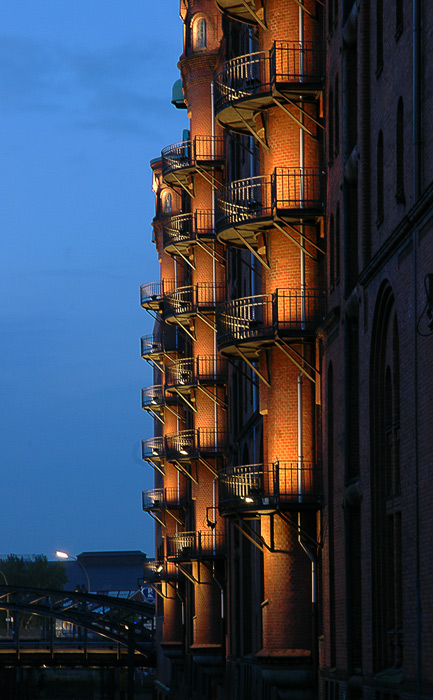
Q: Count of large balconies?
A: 5